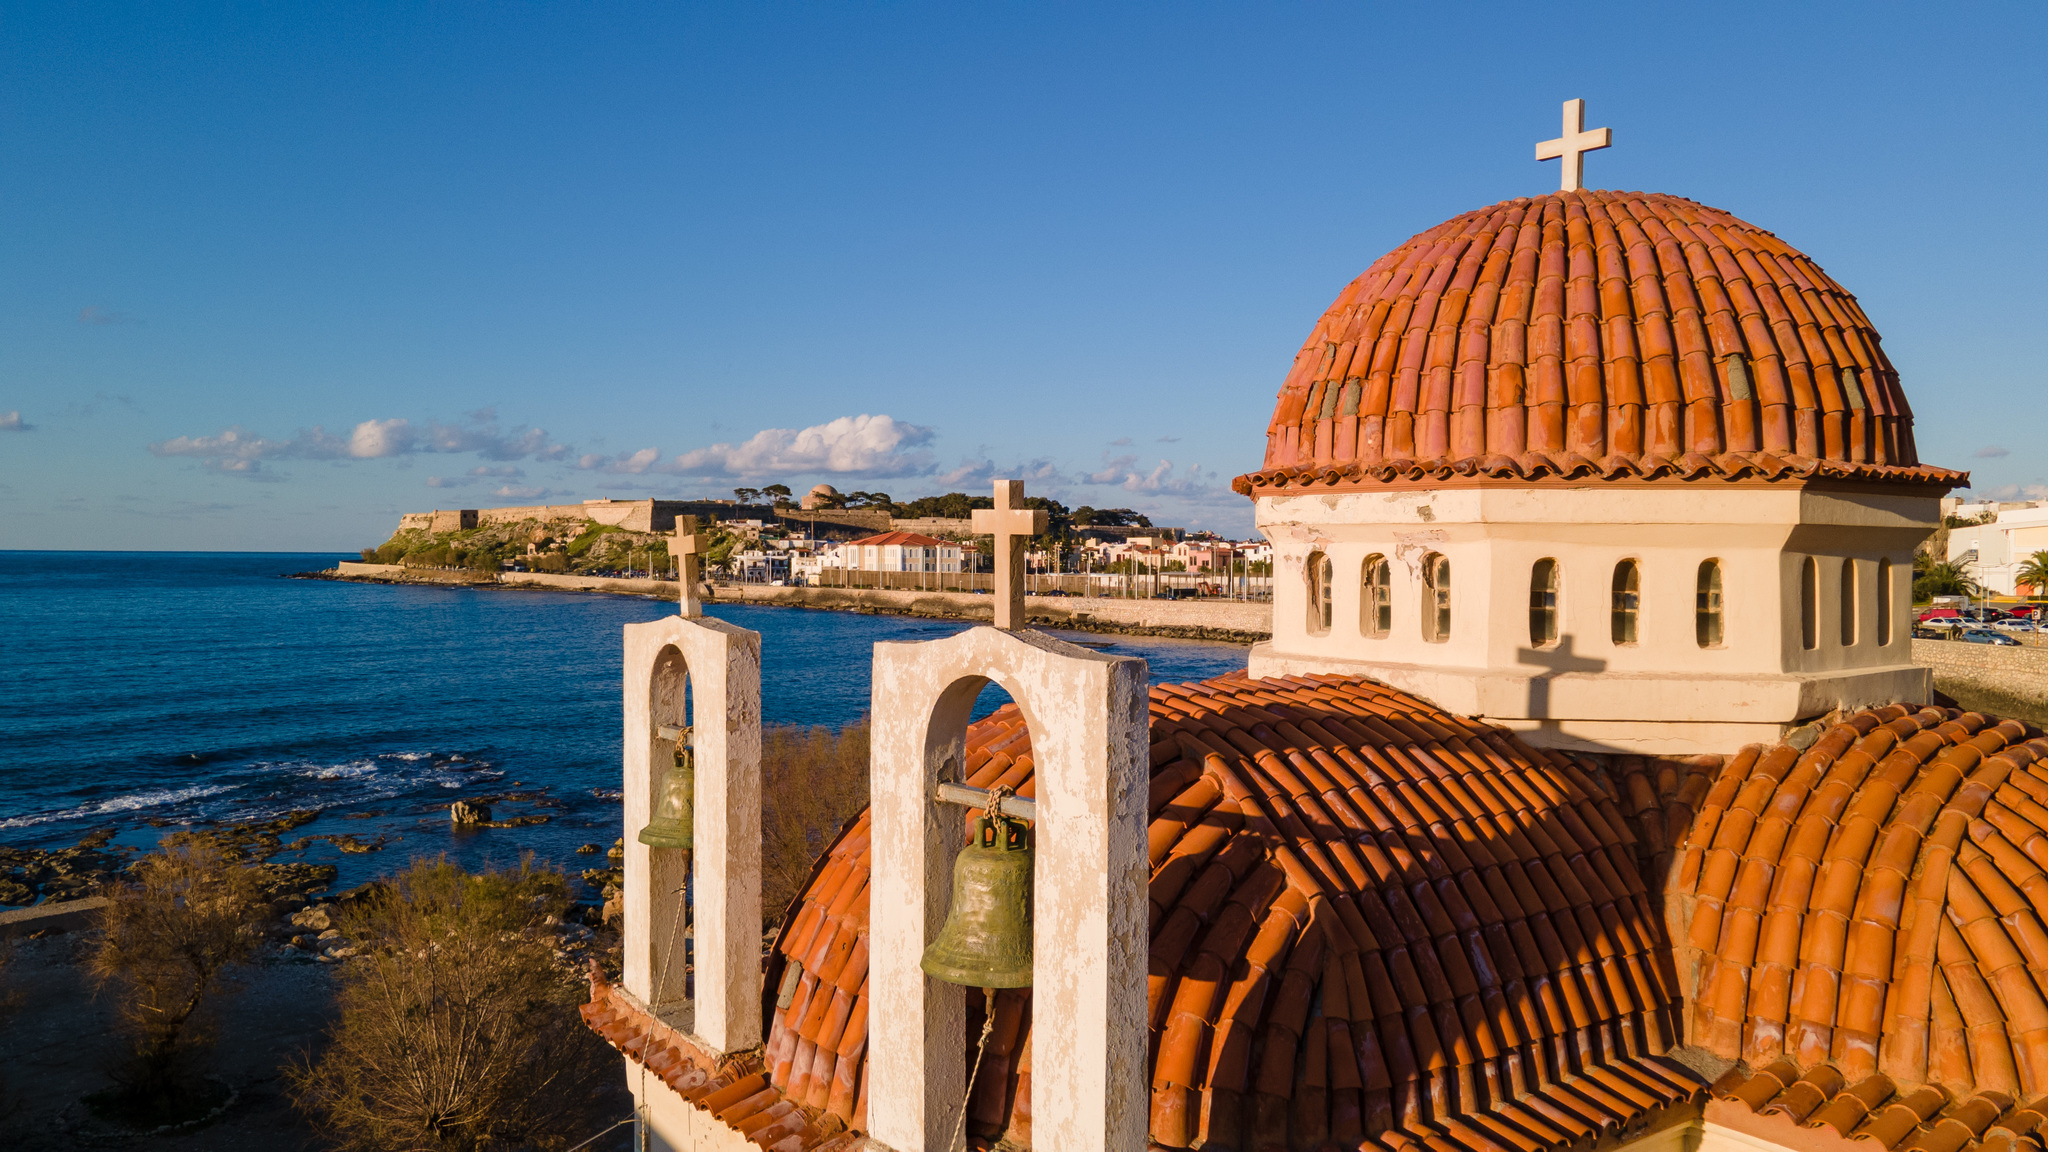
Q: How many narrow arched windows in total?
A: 9